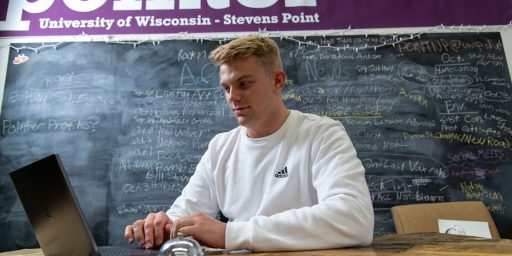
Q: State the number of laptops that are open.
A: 1